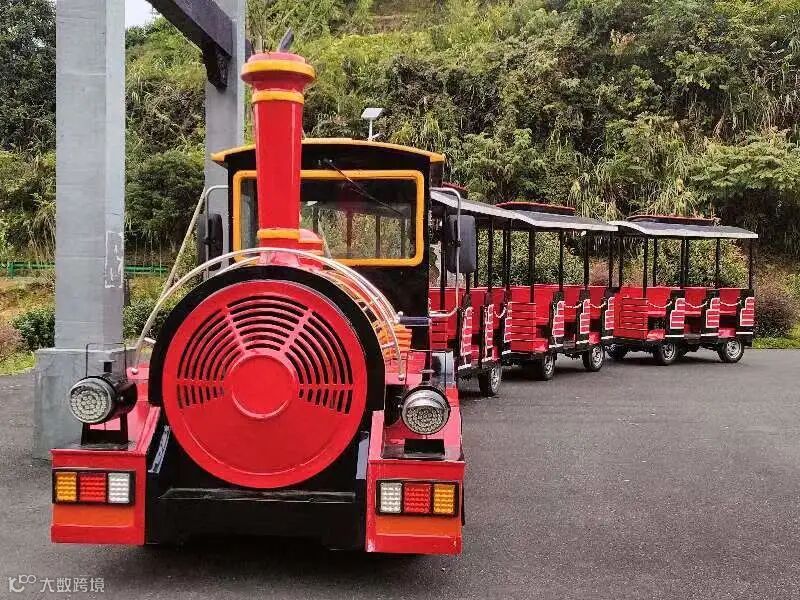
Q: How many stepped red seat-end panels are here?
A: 9